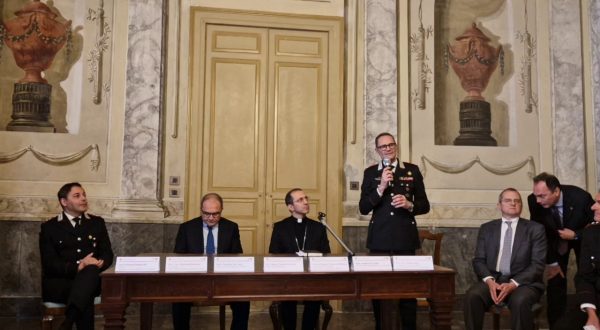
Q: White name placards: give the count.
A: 7